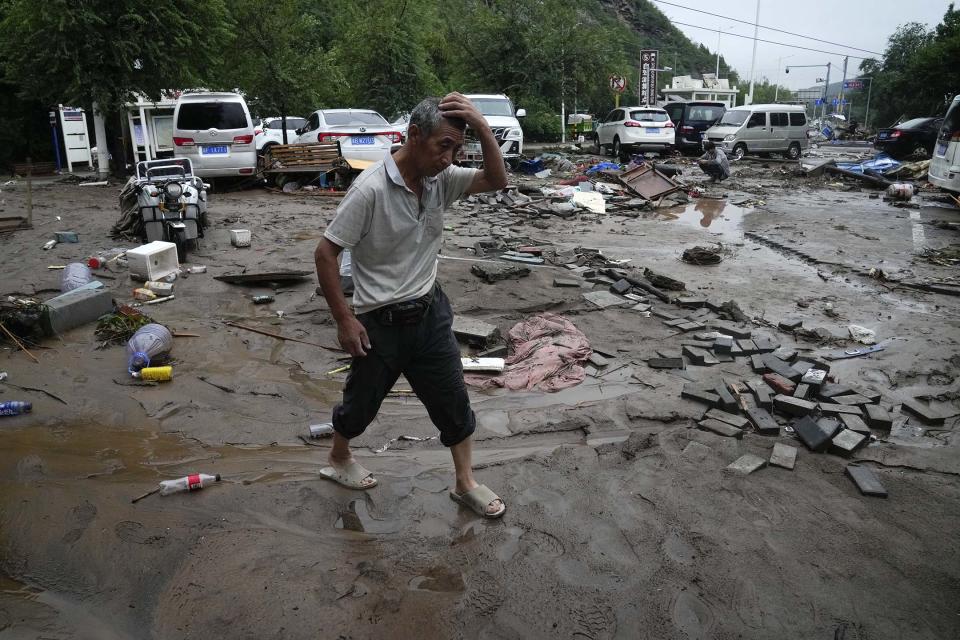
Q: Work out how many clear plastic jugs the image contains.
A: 2